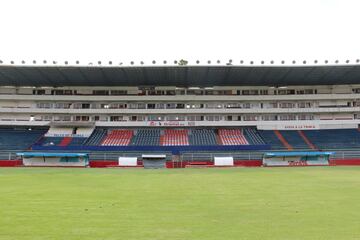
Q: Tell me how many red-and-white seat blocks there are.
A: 3